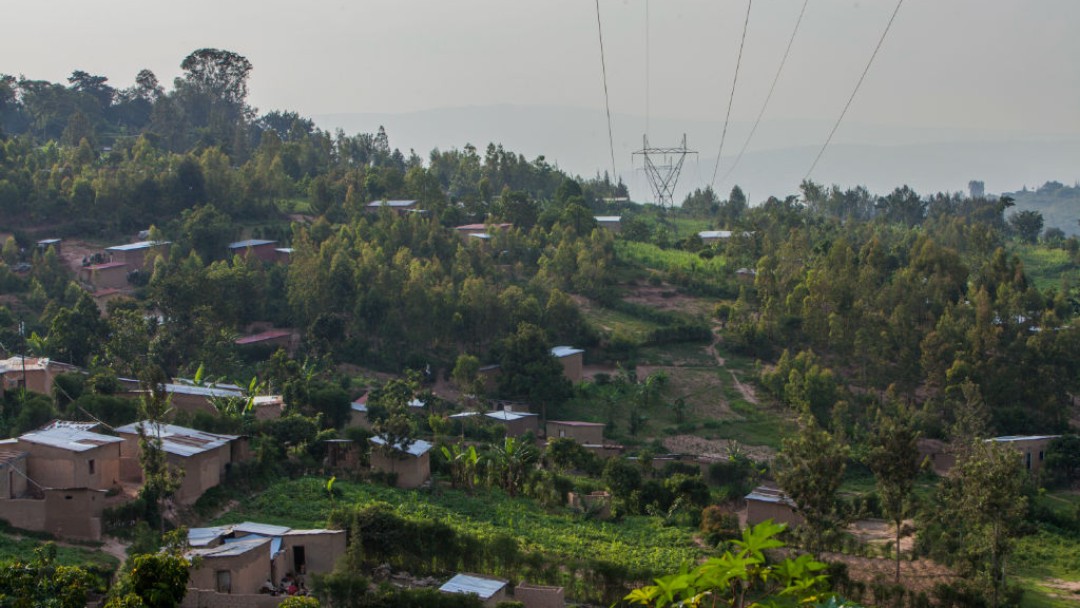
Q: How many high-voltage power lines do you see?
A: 5